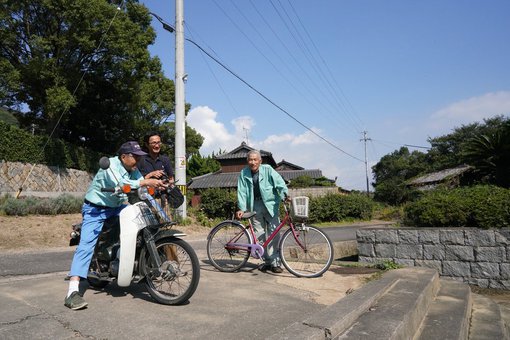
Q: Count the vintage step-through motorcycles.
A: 1